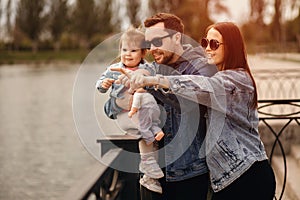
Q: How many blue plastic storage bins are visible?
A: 0